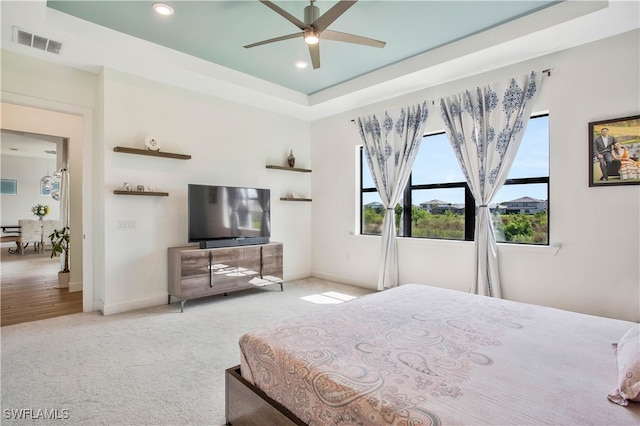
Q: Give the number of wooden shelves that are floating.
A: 4